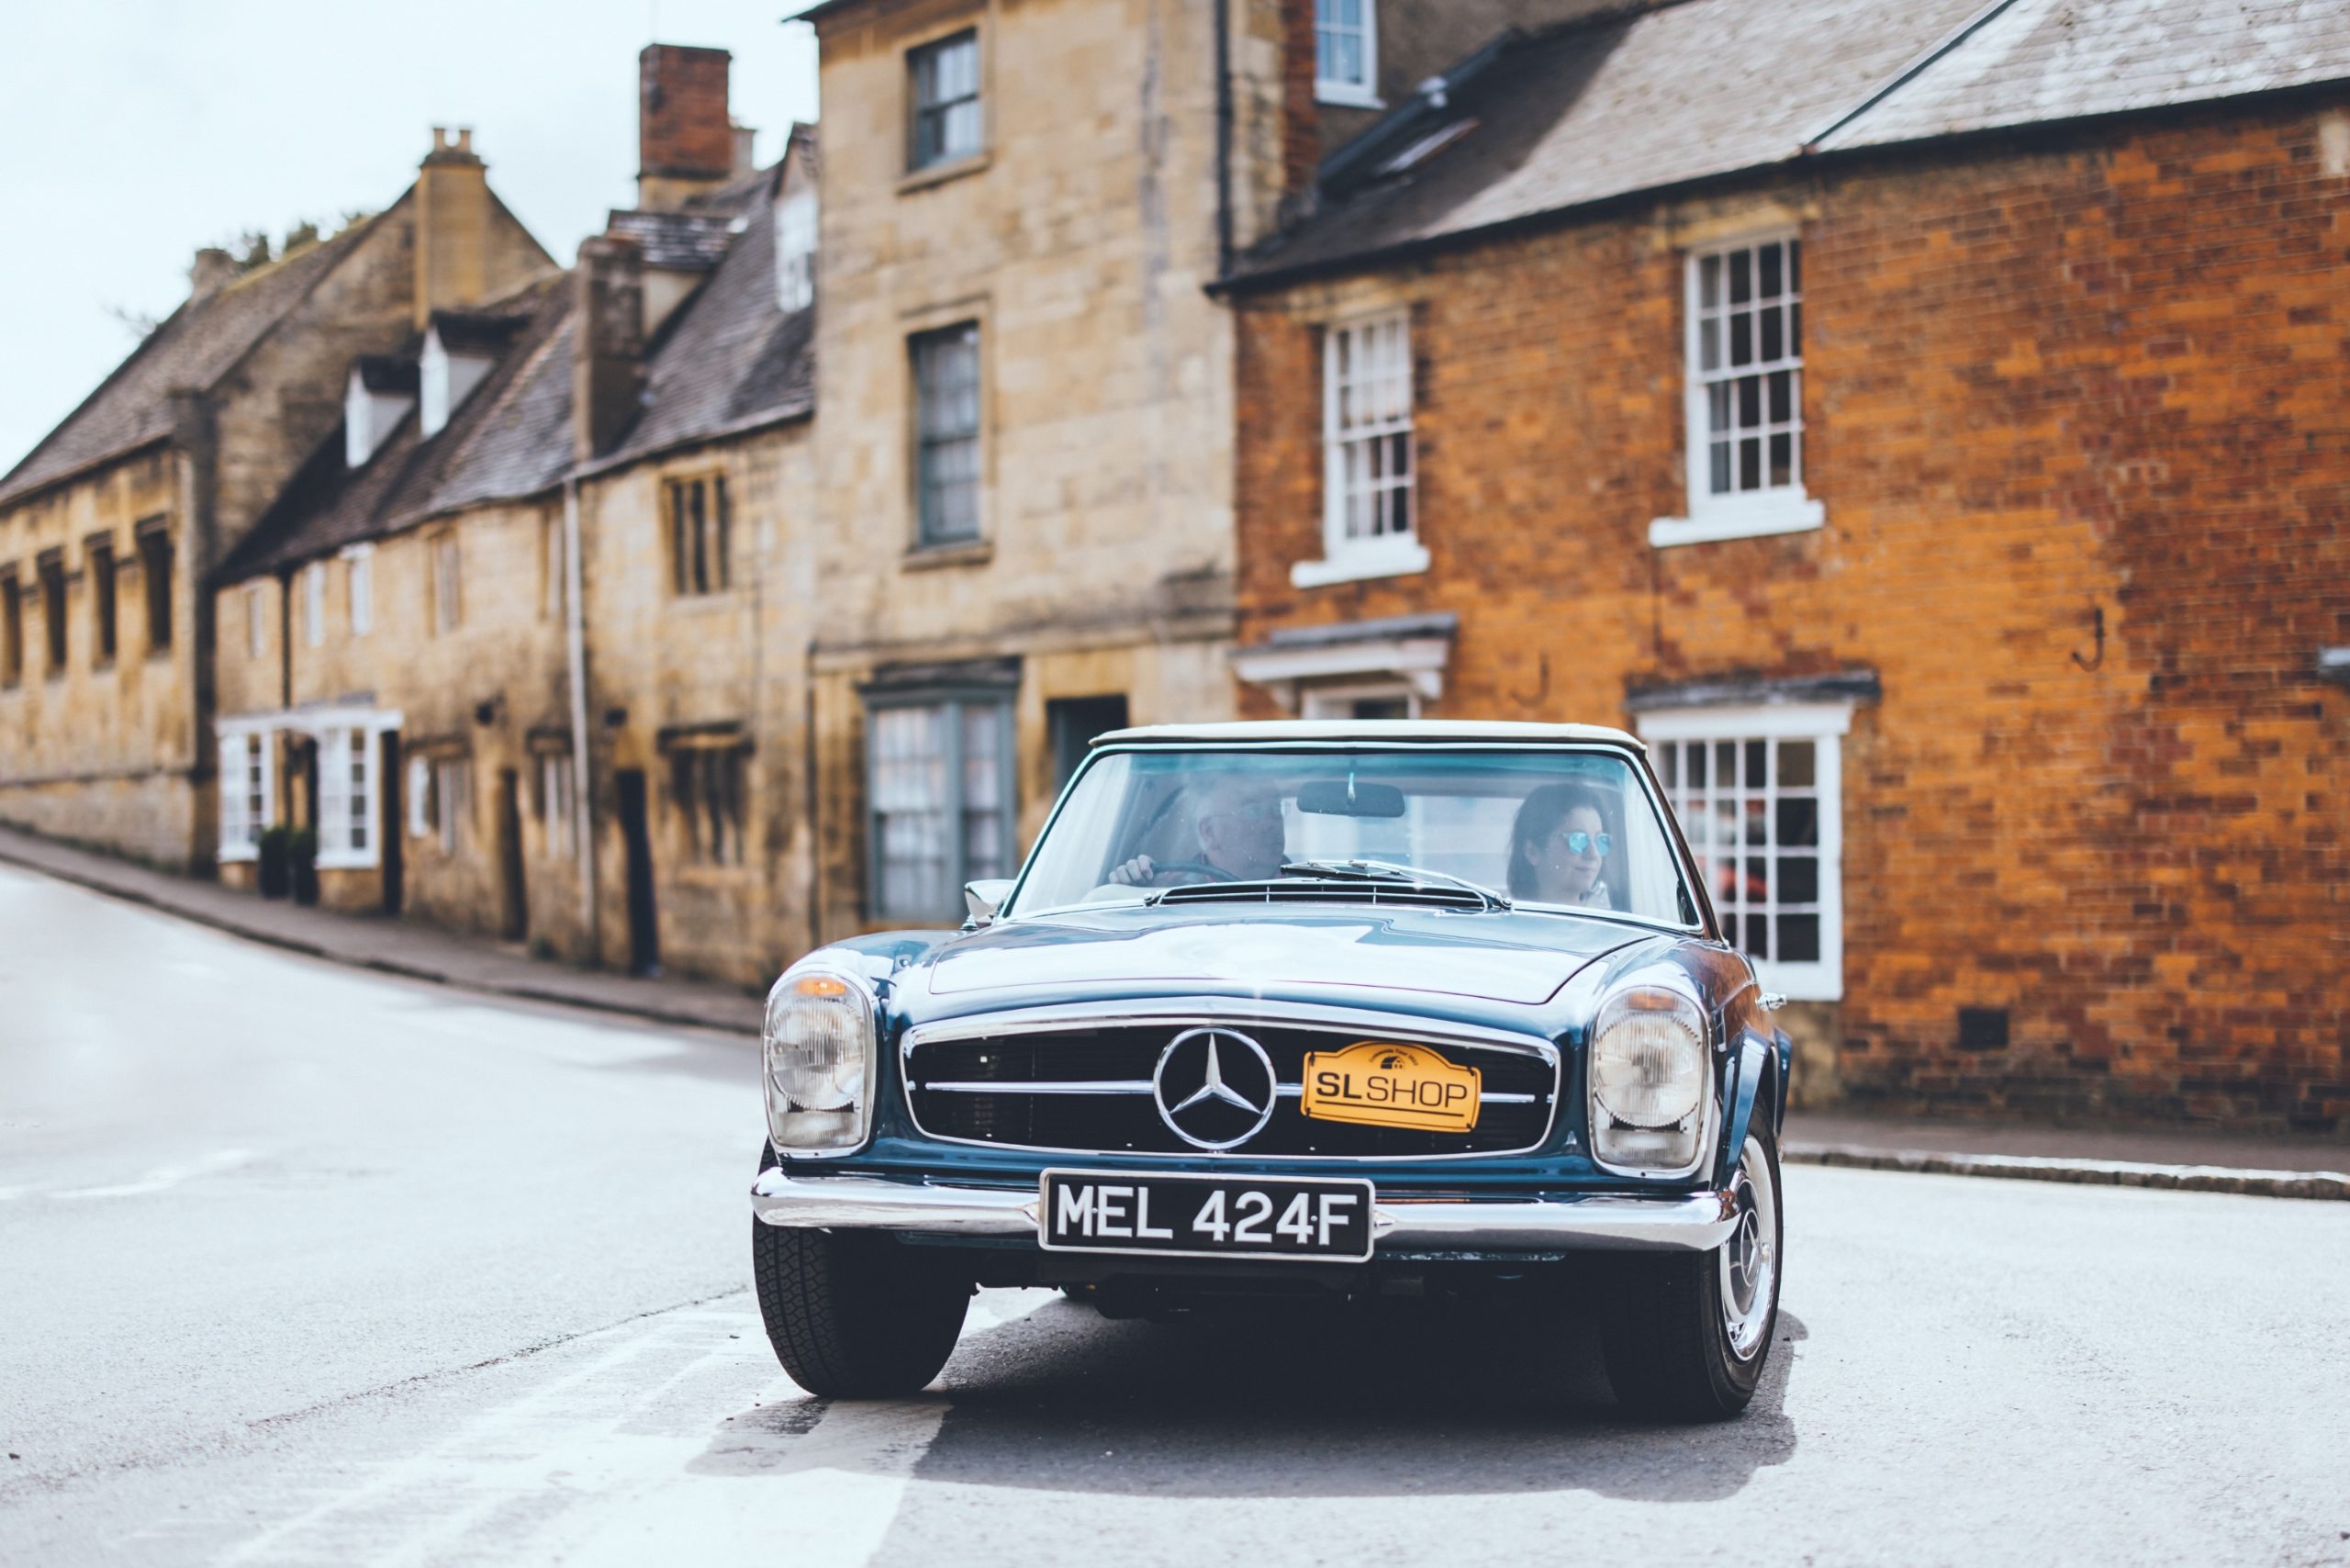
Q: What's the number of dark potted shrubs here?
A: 2